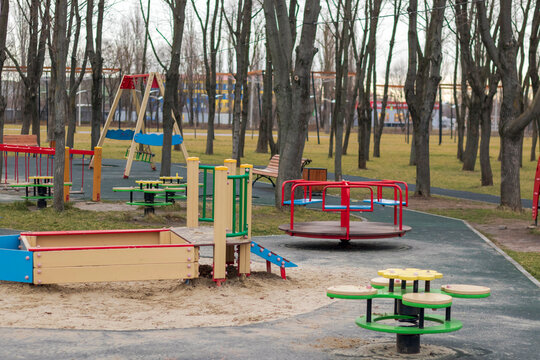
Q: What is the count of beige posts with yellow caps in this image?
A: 4